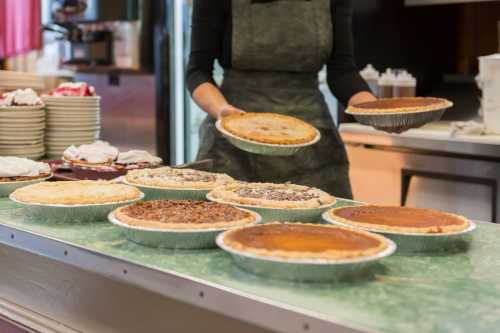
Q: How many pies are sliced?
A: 0